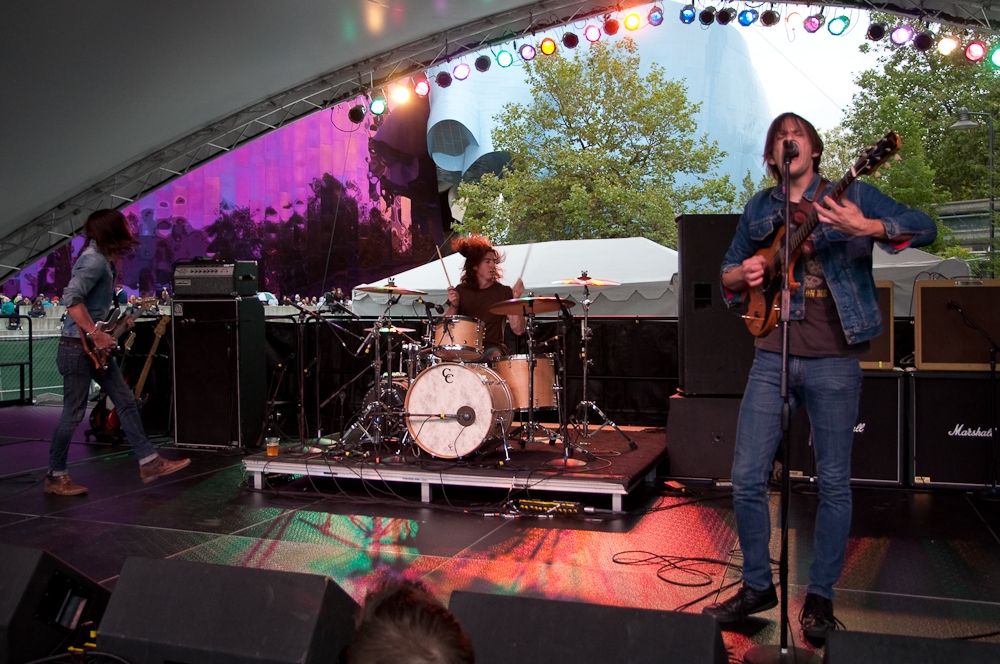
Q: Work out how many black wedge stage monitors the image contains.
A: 4